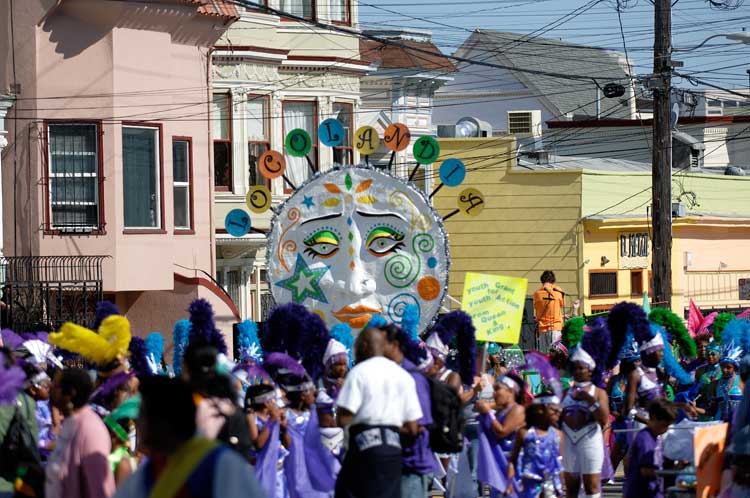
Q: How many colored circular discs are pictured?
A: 10